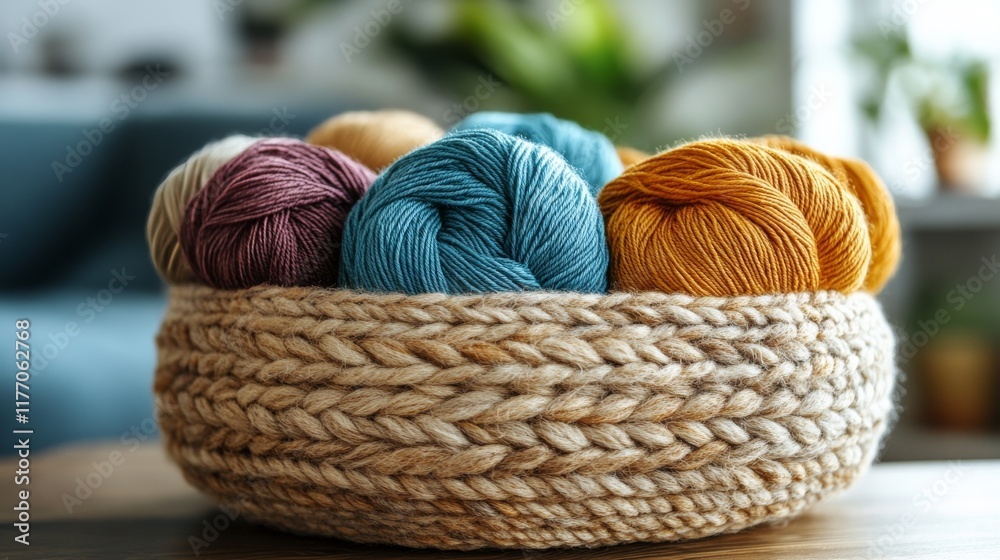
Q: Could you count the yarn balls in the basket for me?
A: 8